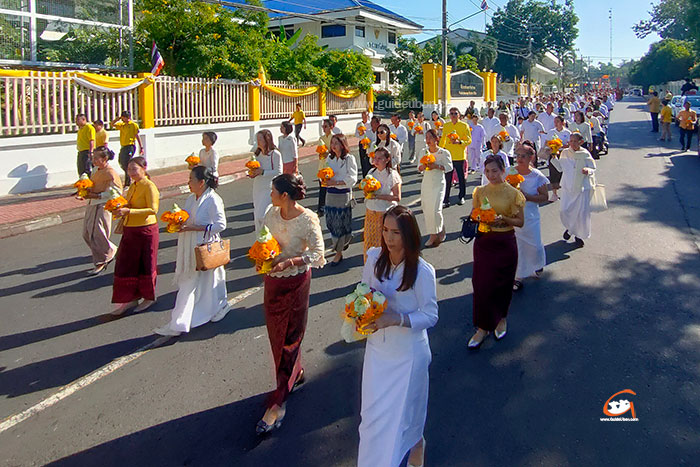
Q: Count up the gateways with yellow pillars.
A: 1